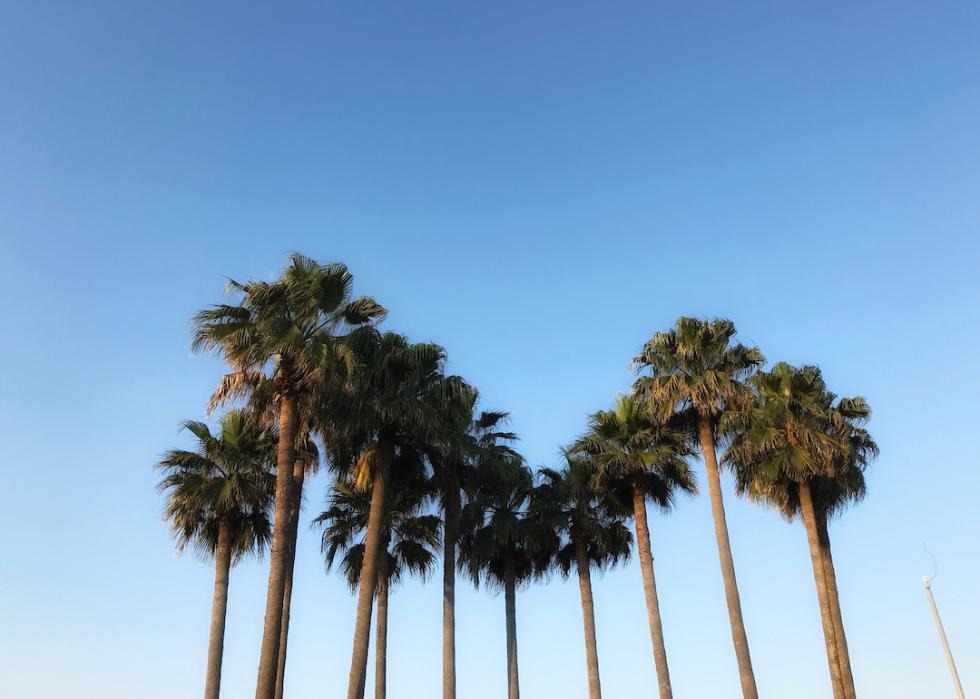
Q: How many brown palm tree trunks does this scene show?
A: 12